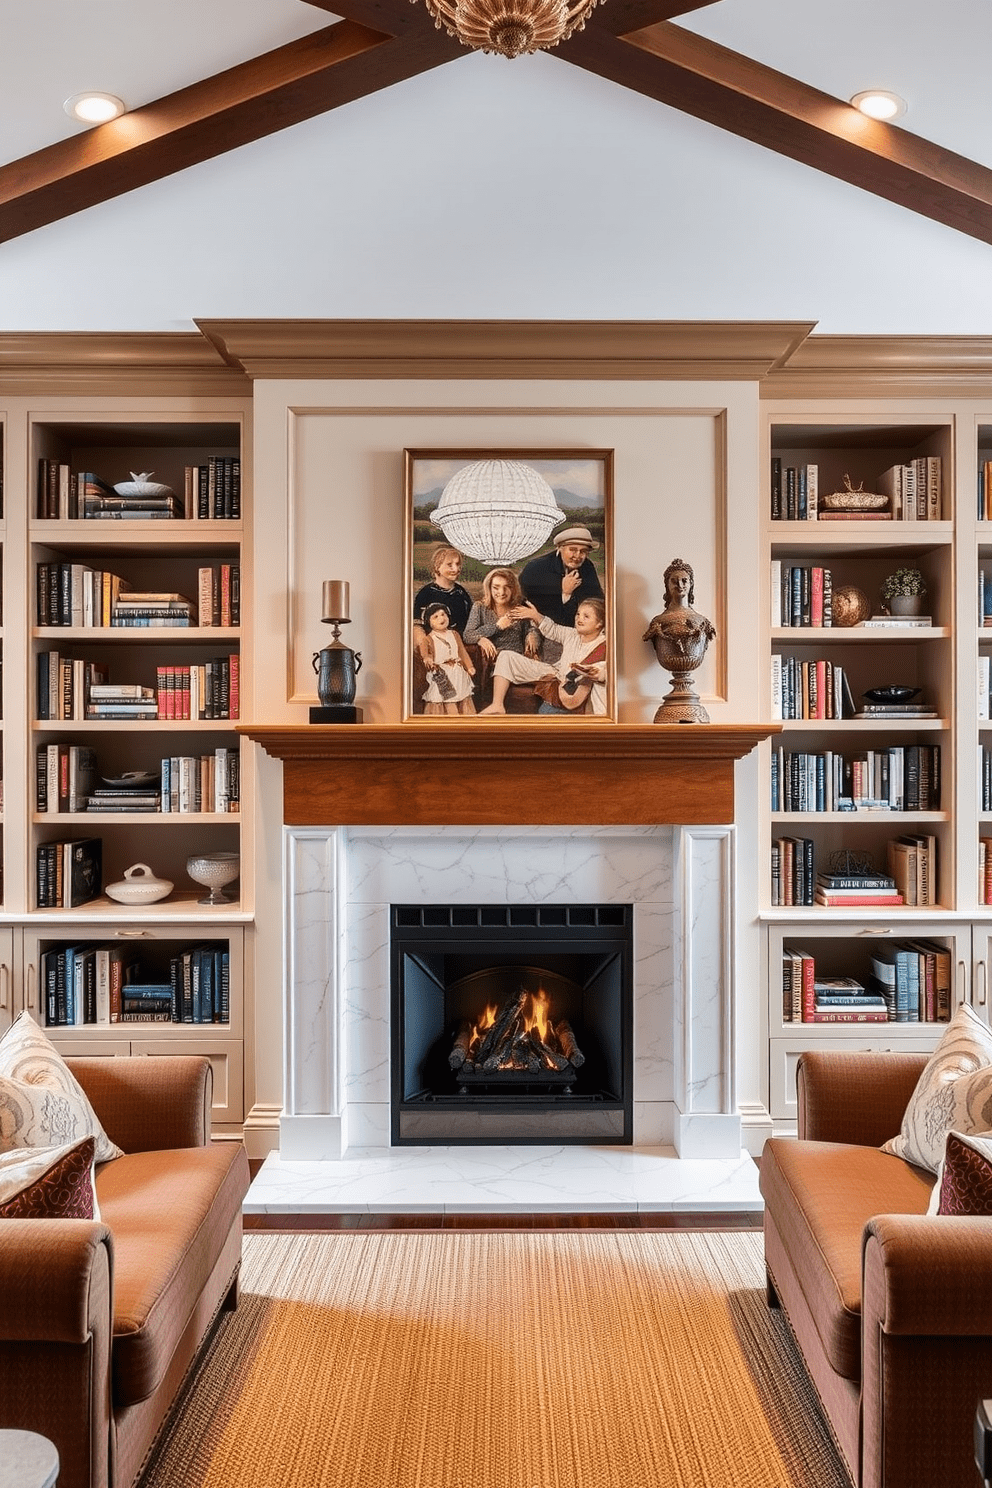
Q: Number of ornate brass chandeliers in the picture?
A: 1